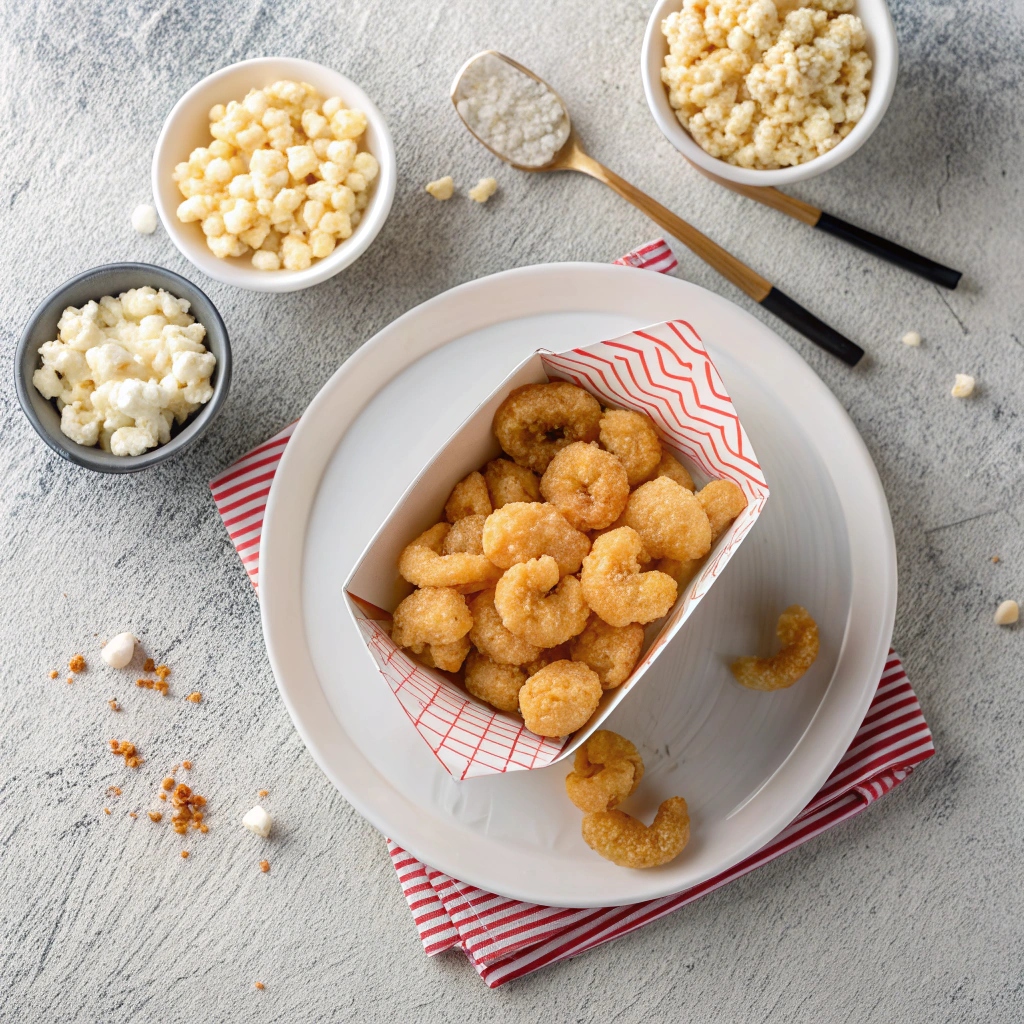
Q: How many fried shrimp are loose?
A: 3